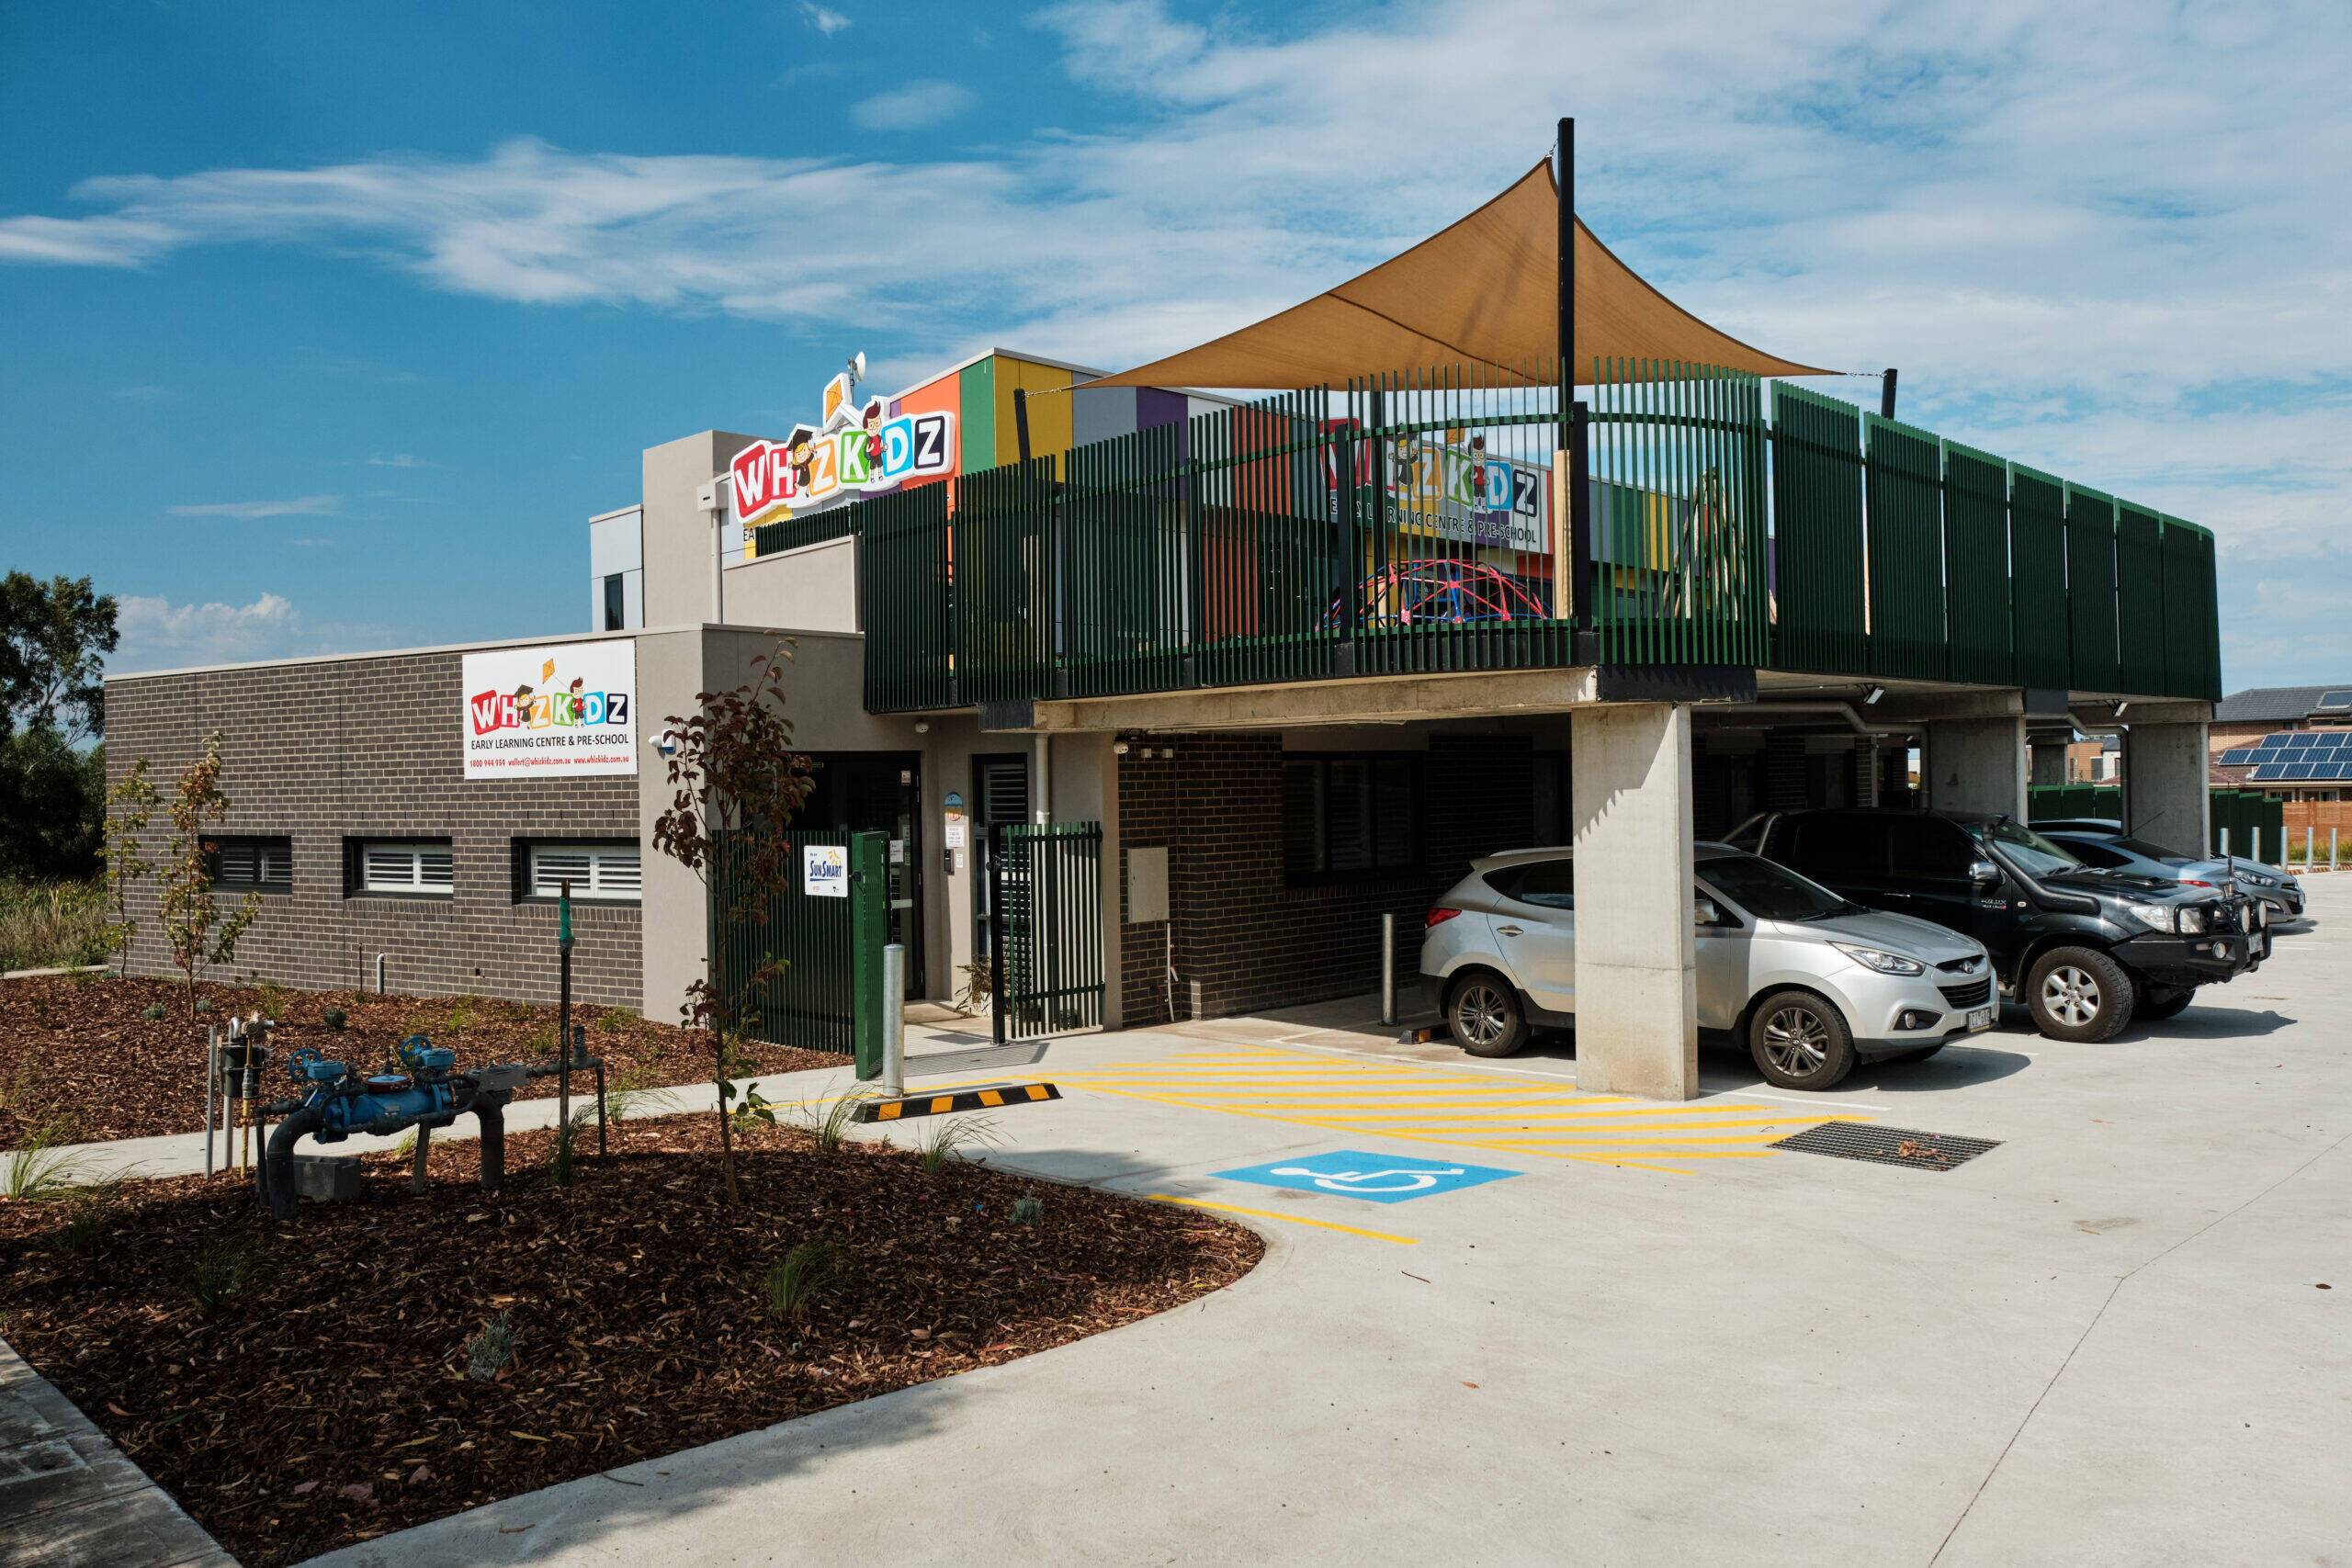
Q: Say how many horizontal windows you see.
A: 3